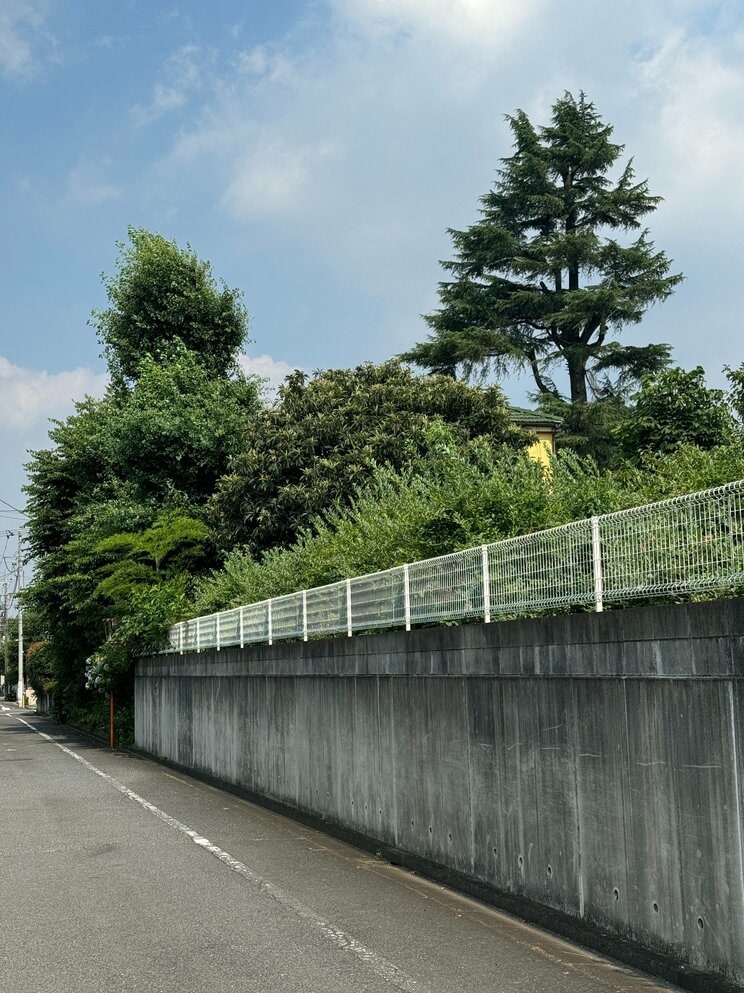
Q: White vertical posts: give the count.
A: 10